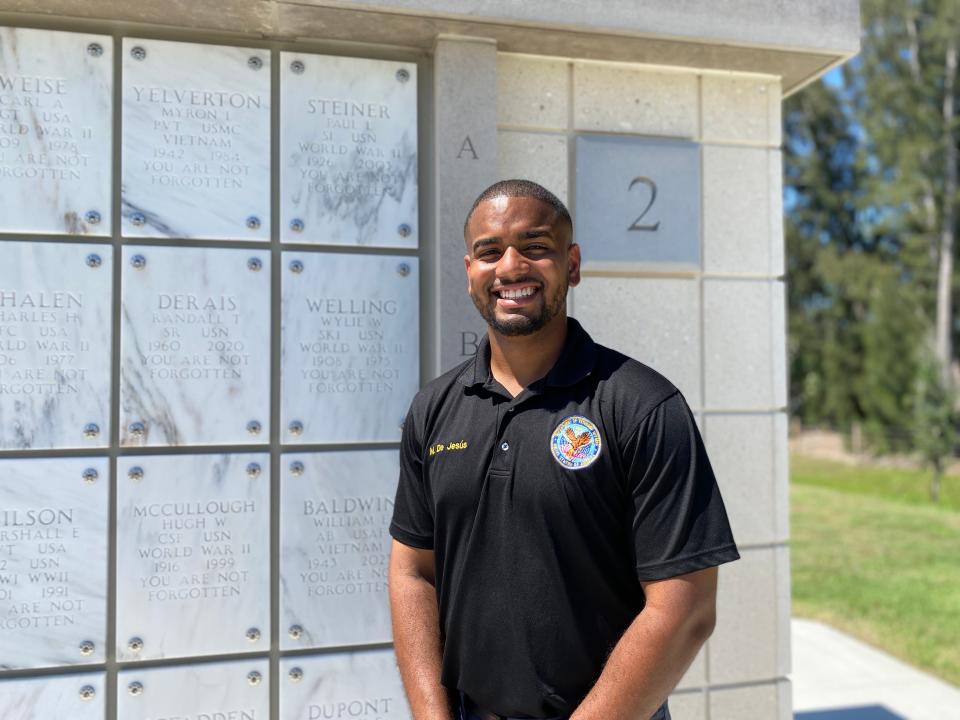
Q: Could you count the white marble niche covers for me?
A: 12